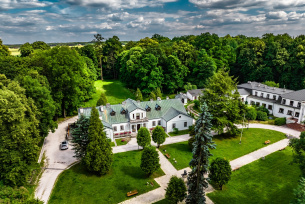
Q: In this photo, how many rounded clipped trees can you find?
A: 5